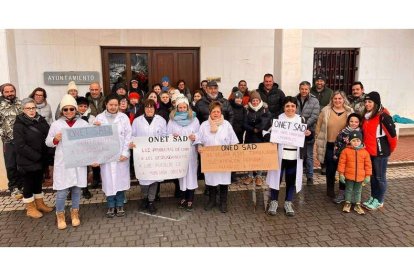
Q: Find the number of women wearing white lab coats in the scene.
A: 6